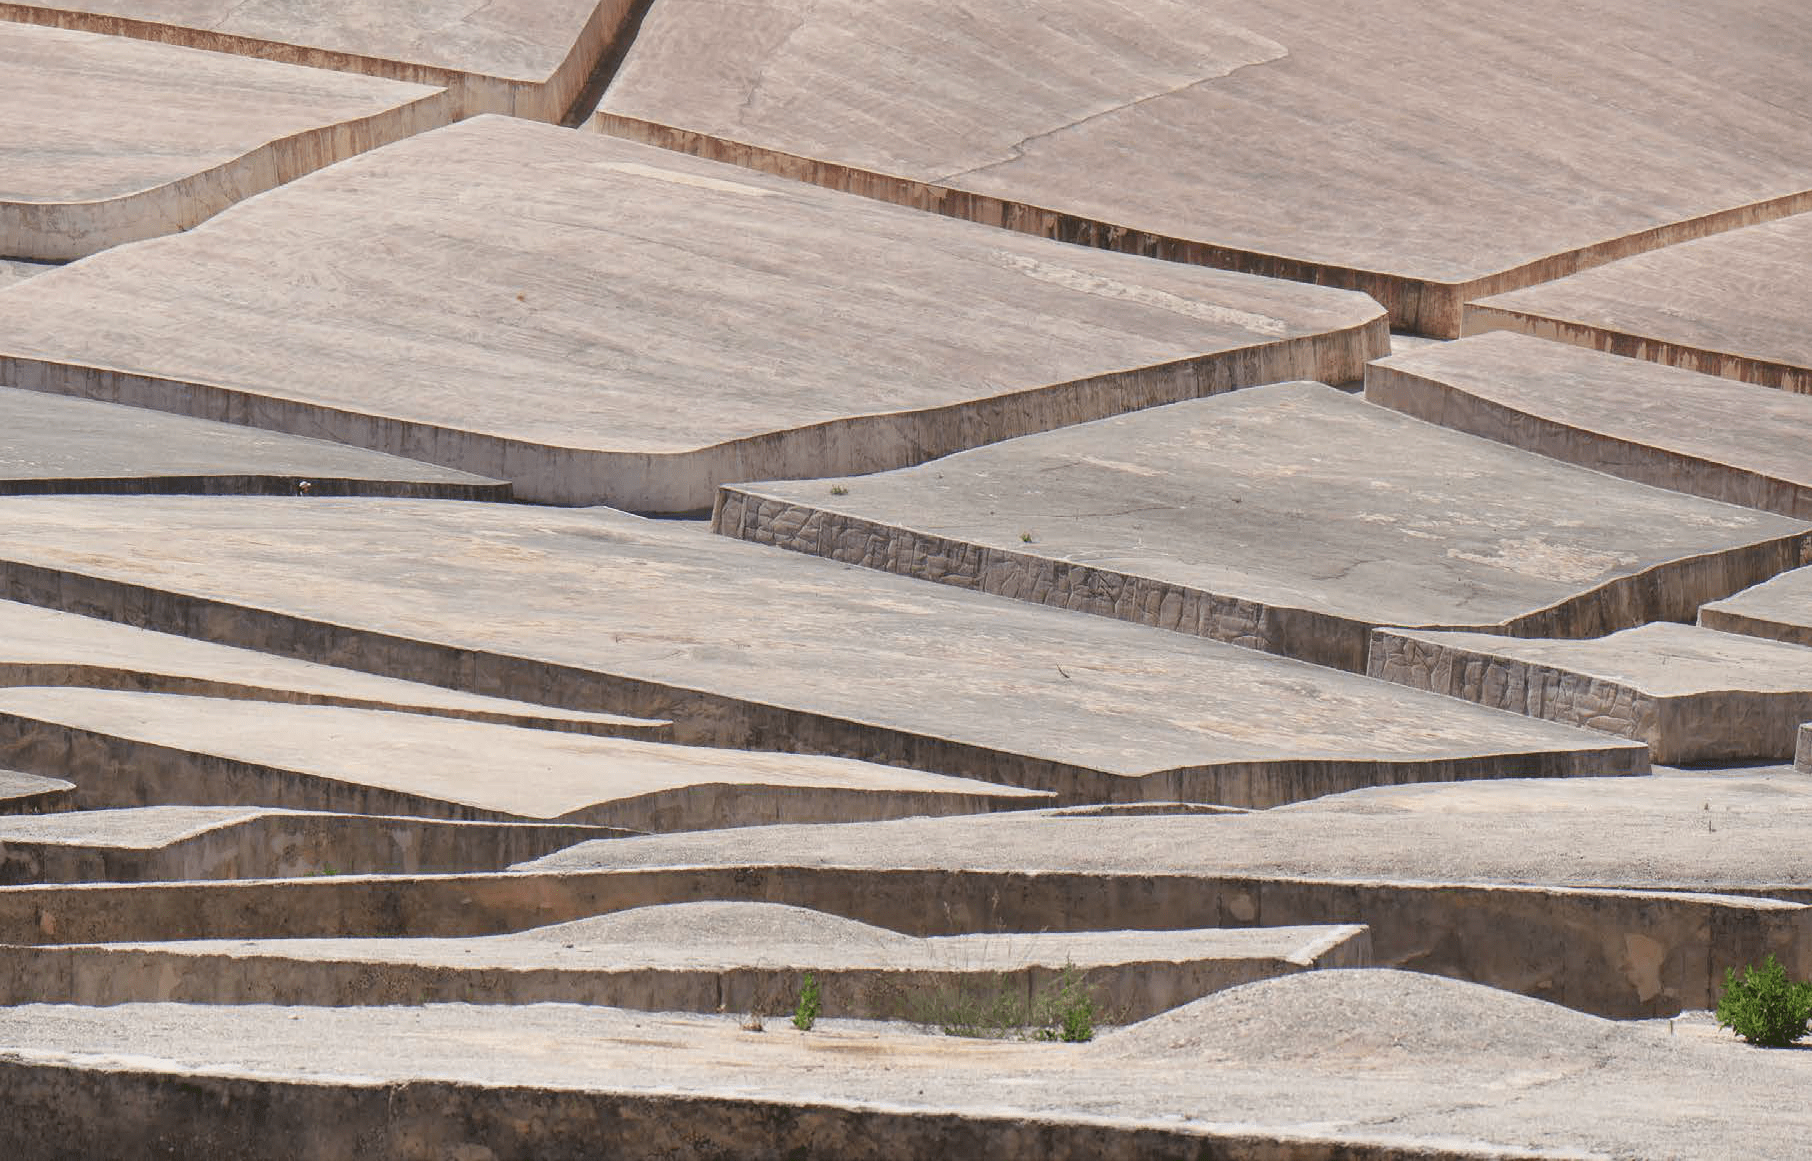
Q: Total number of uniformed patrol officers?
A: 0